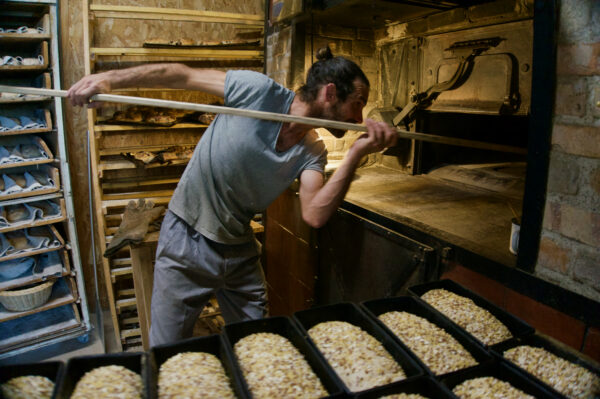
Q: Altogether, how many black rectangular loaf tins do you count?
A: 10